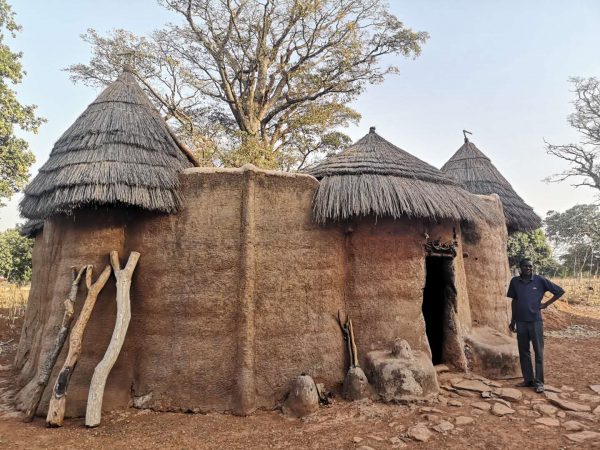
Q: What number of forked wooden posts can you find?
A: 3